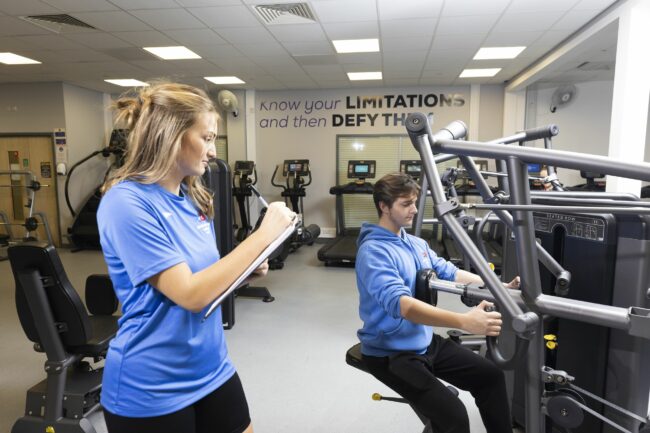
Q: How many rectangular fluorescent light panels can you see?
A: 8